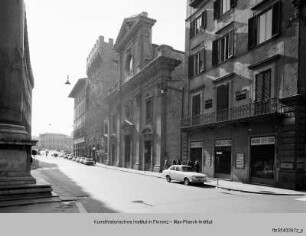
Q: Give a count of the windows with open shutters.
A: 5